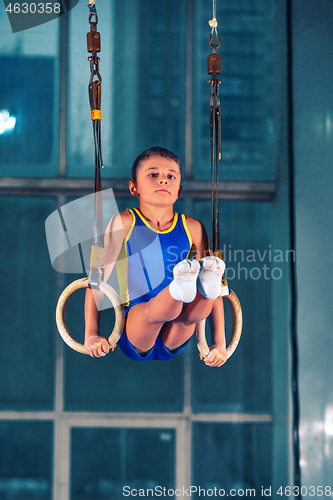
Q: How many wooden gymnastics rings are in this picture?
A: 2